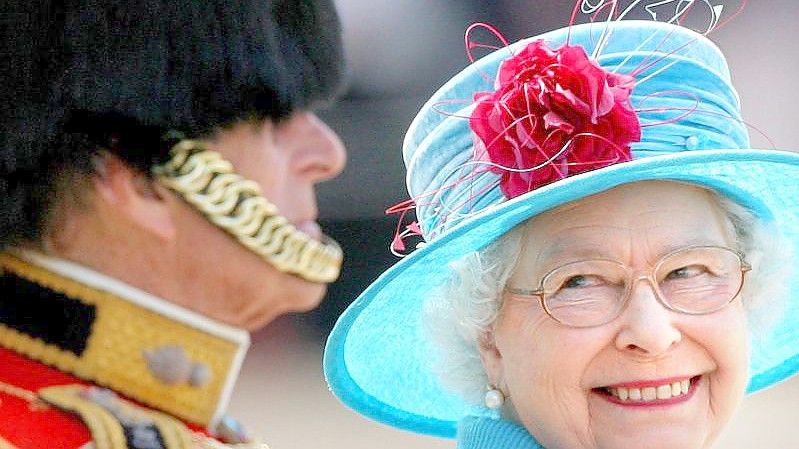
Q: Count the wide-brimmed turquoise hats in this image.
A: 1